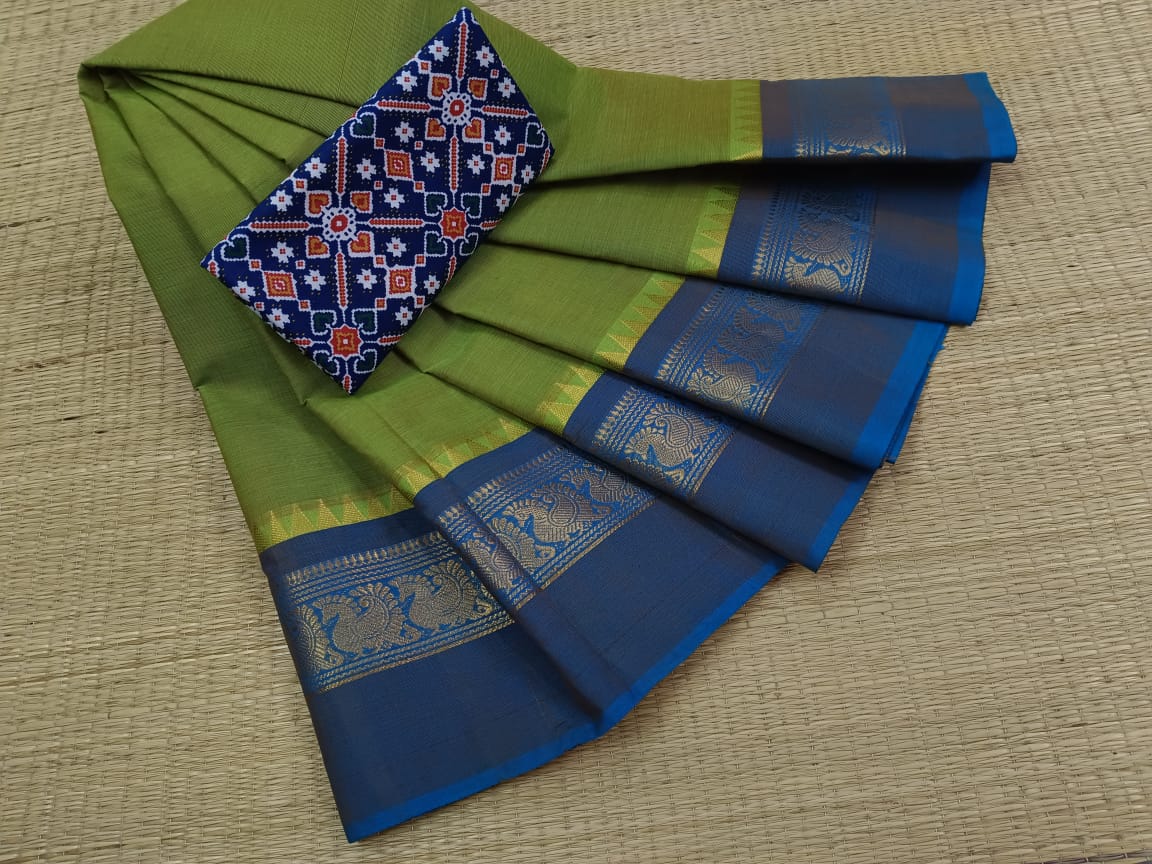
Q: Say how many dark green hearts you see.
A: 11